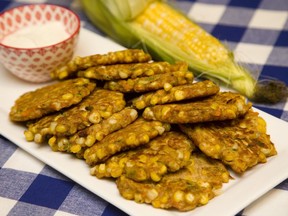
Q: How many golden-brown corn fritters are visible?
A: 12